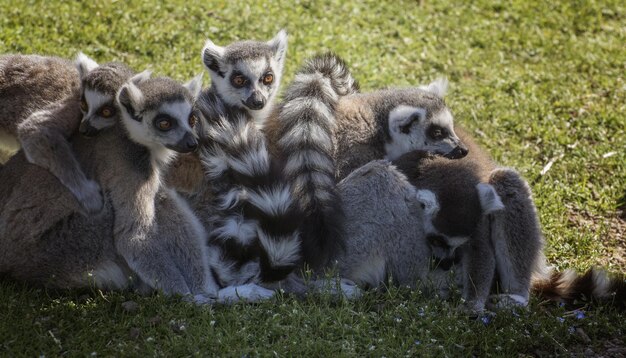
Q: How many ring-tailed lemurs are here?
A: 5